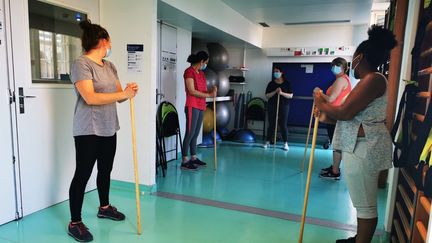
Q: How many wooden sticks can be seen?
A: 5